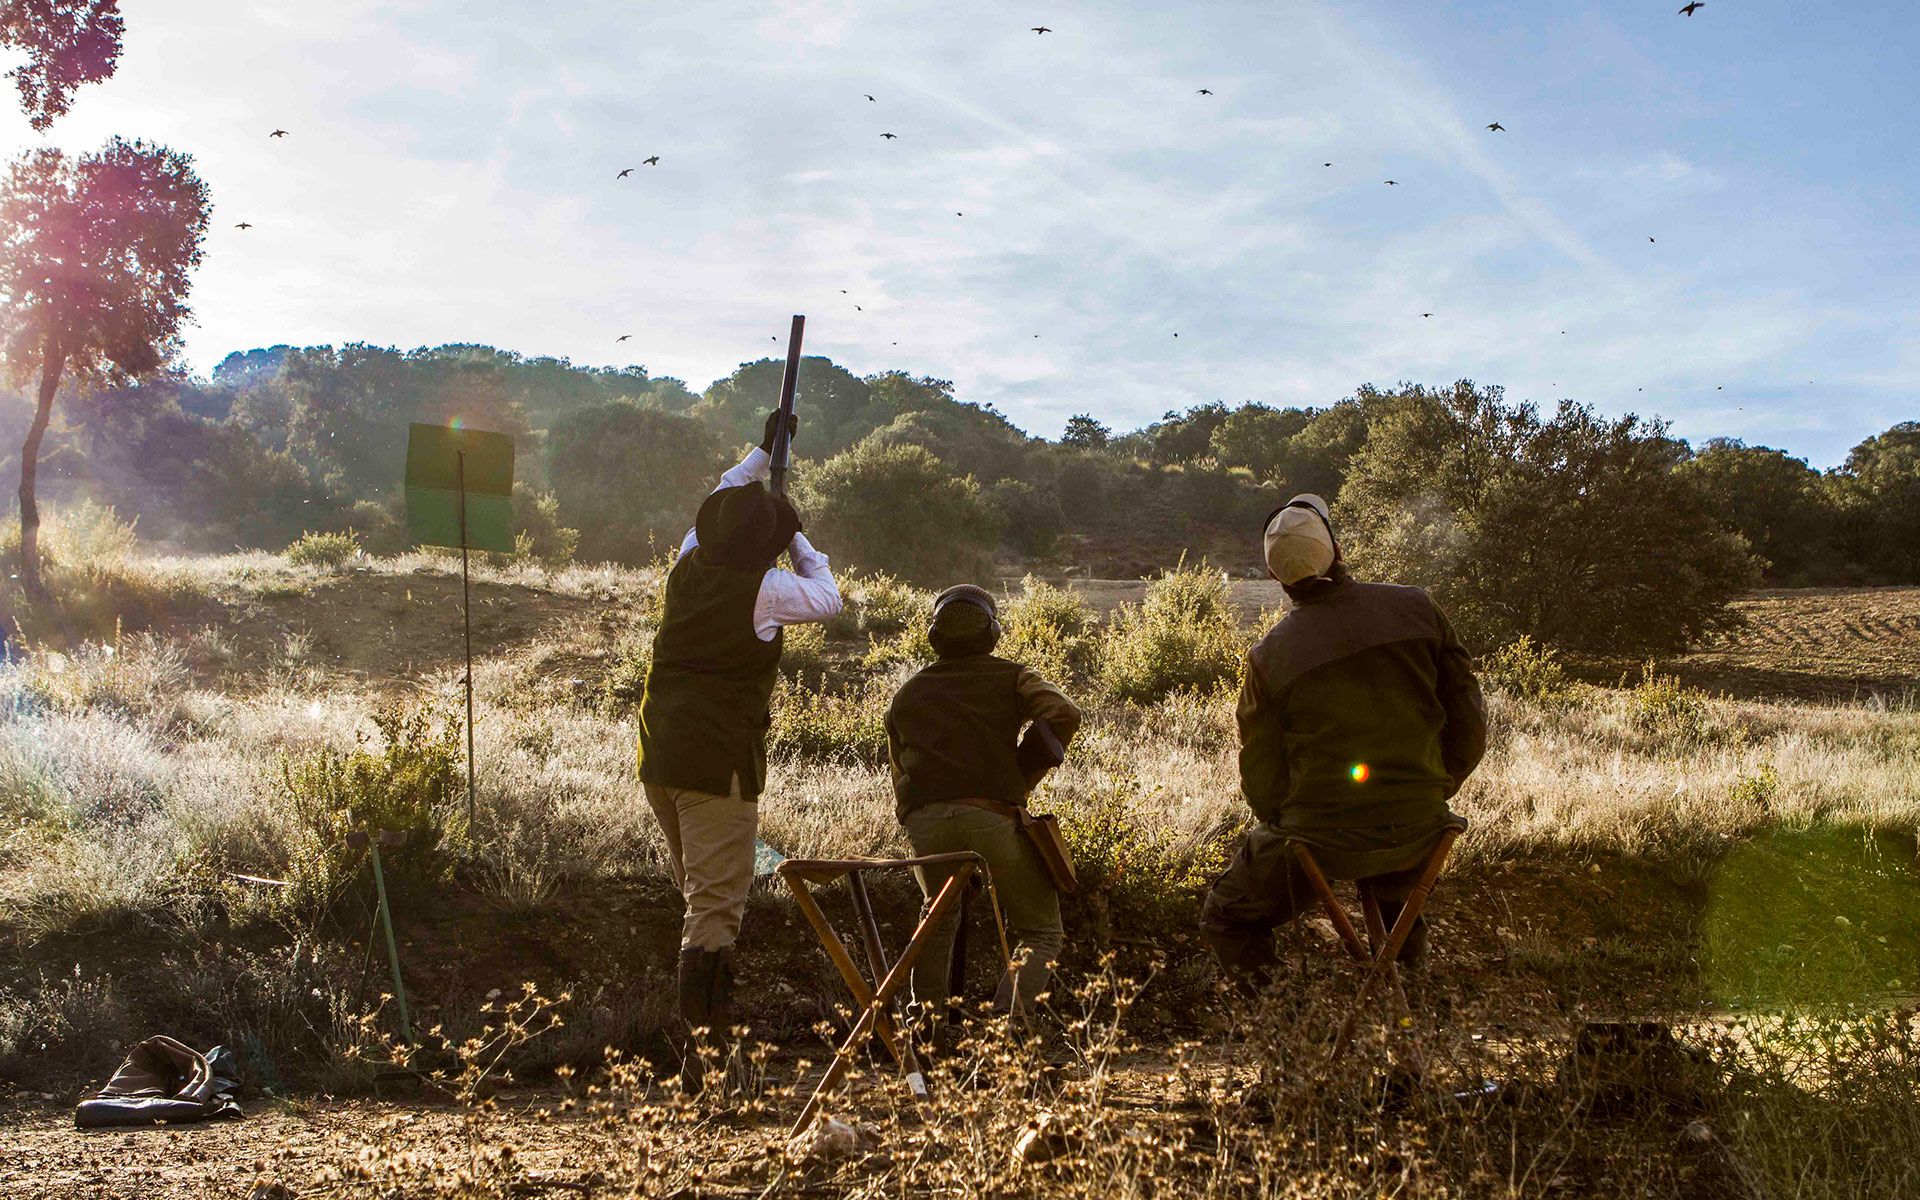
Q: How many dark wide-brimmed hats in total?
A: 1